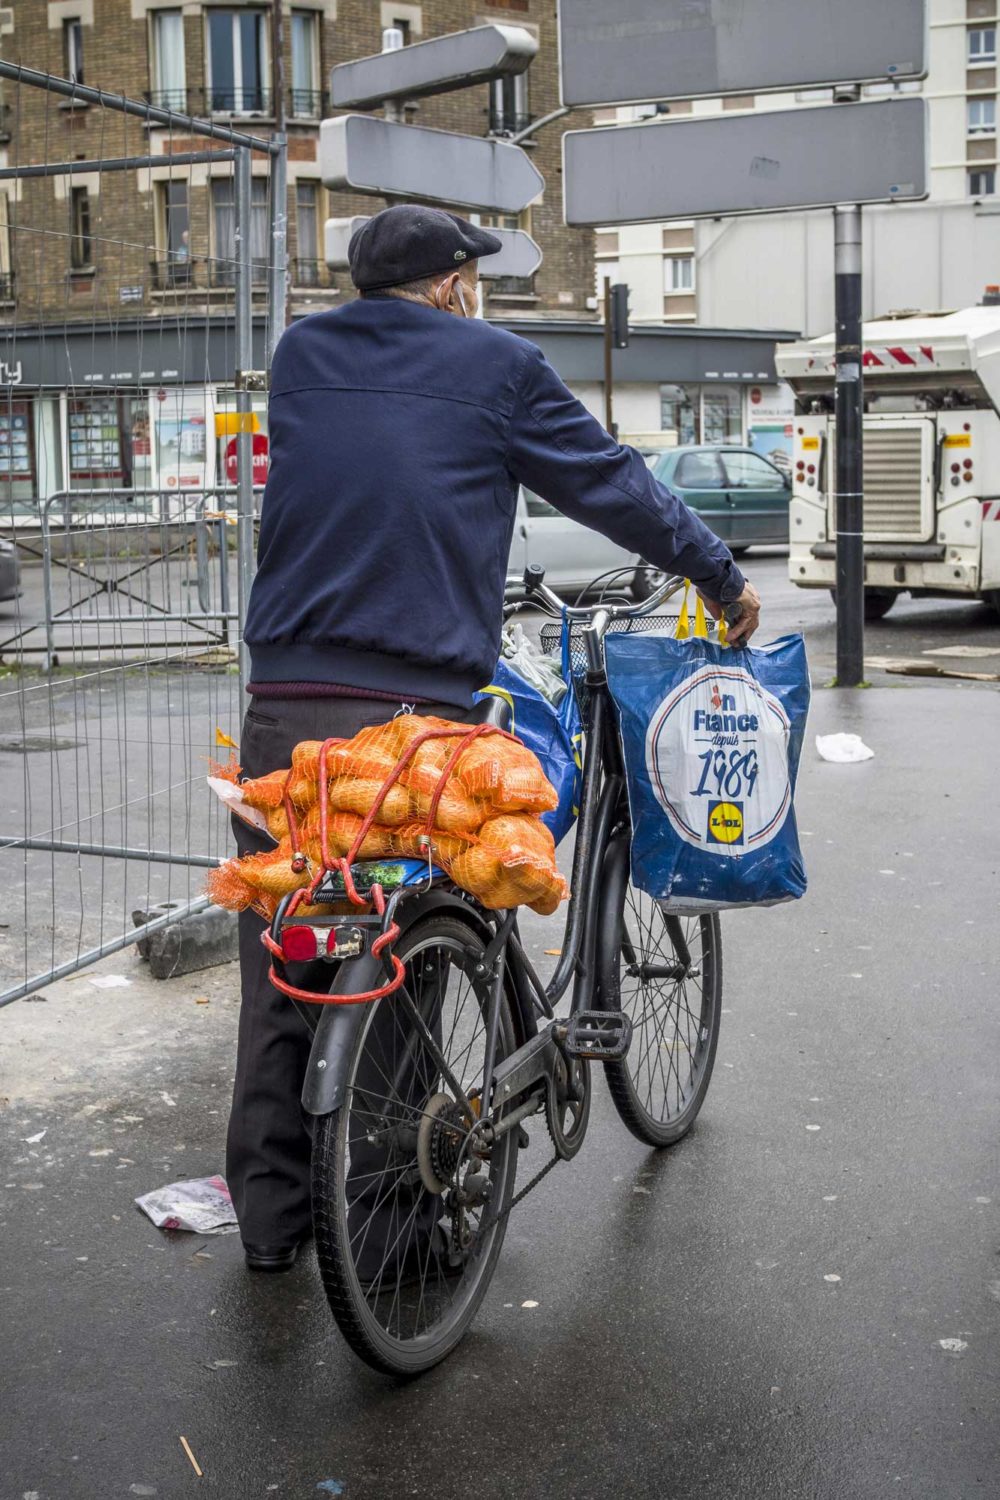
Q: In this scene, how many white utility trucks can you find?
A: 1